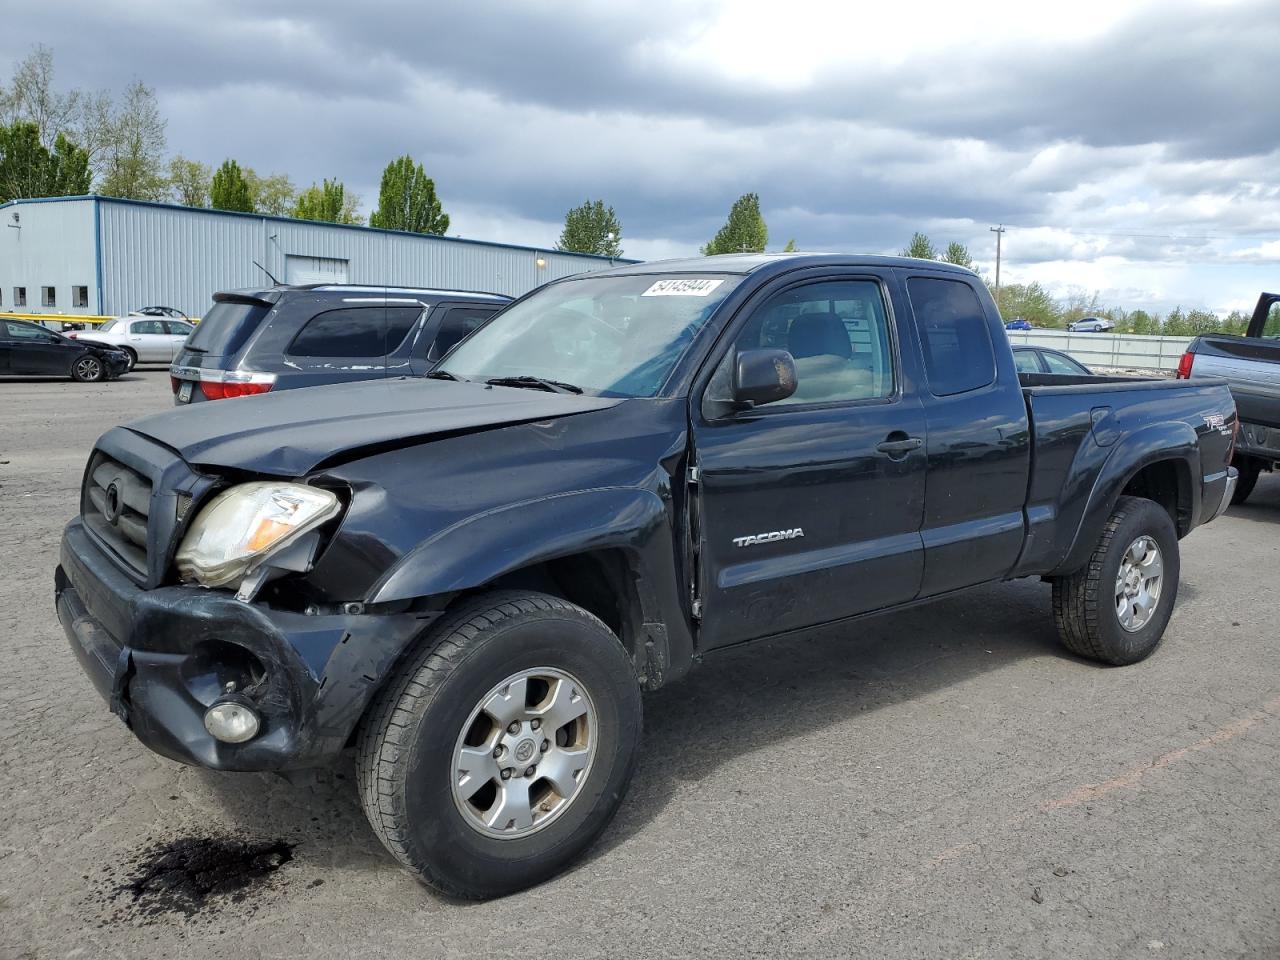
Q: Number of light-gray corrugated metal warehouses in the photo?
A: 1